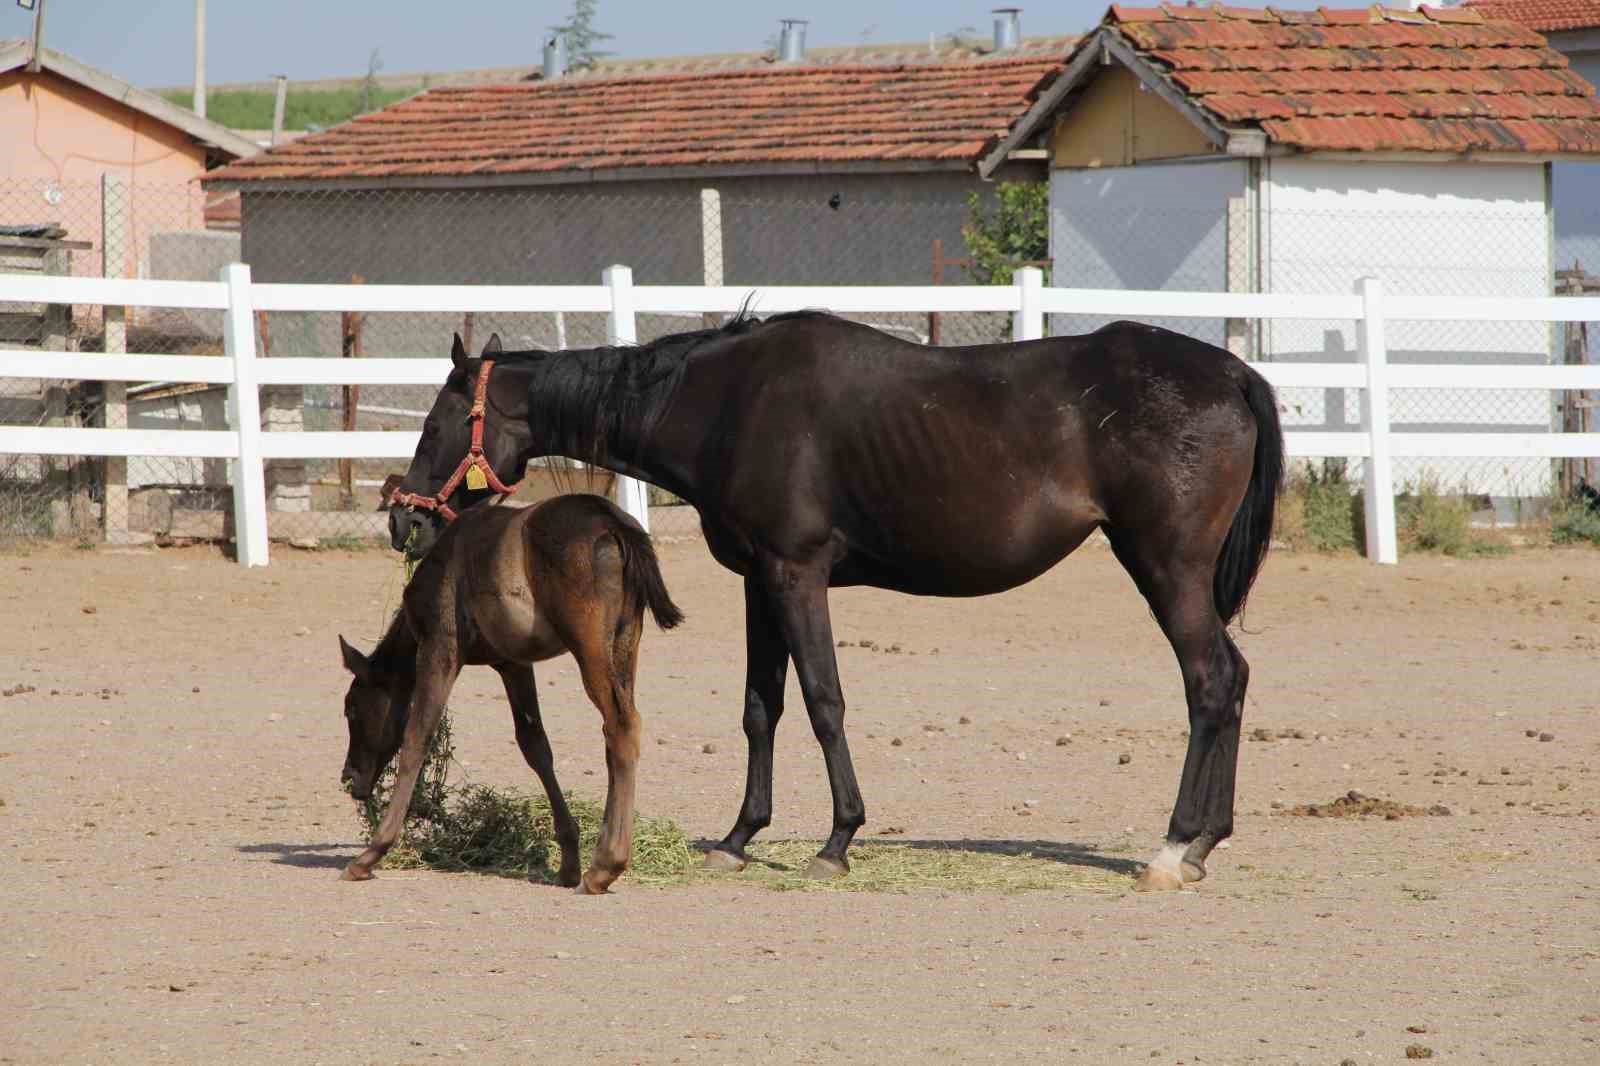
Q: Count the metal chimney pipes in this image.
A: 3